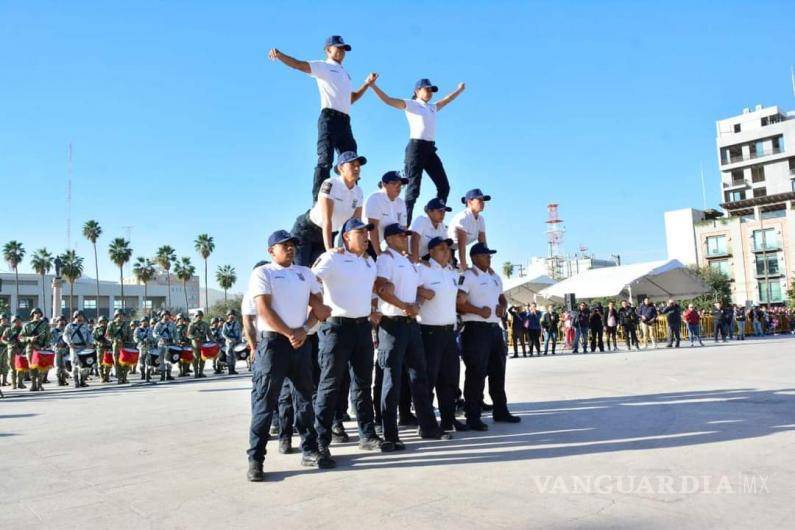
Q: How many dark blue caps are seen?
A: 11